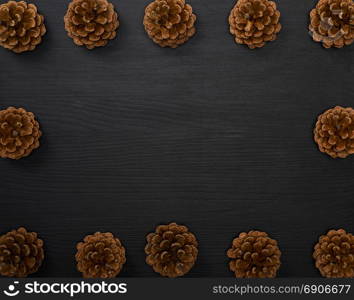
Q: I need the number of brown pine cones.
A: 12